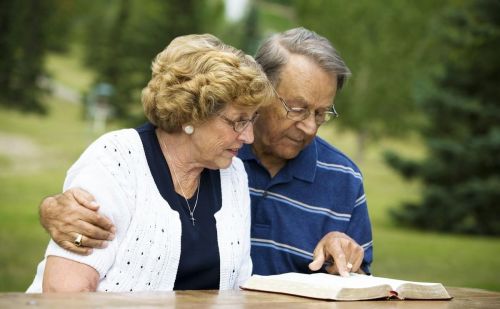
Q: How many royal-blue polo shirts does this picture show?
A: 1